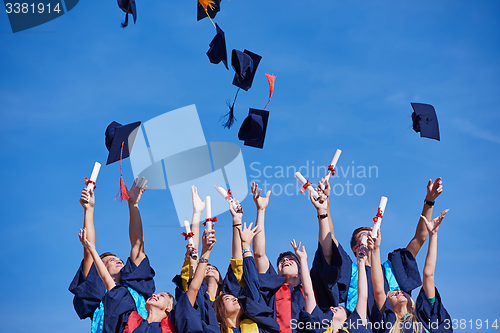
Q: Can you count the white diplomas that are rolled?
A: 8